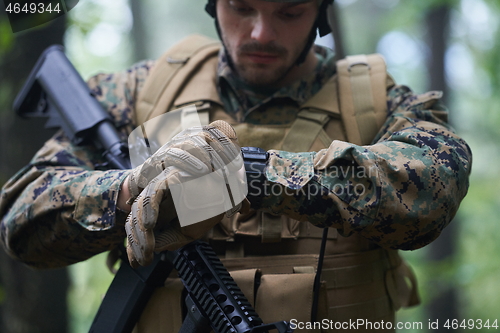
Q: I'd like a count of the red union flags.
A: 0